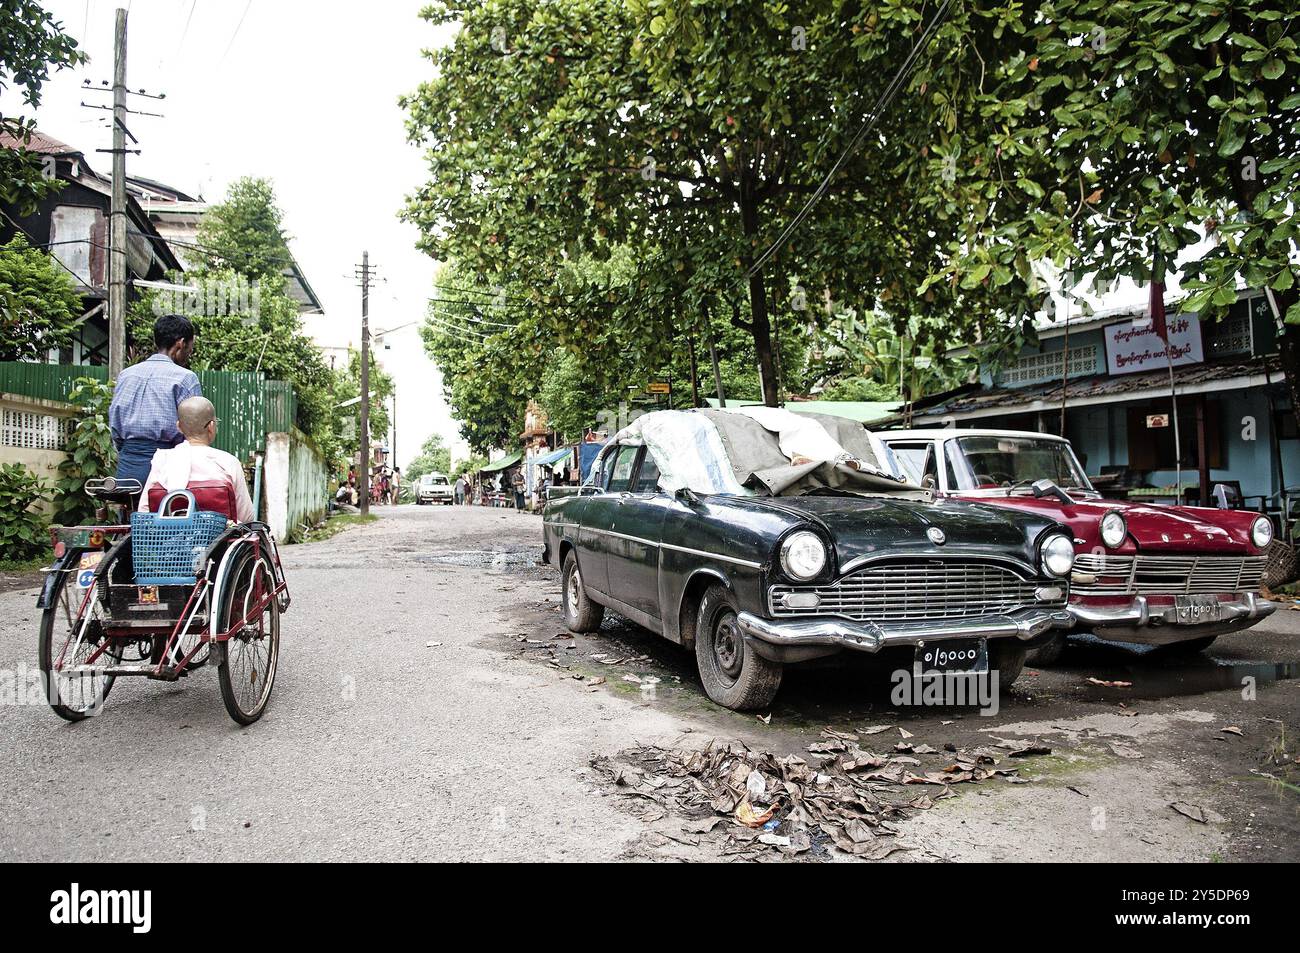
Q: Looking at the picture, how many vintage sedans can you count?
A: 2